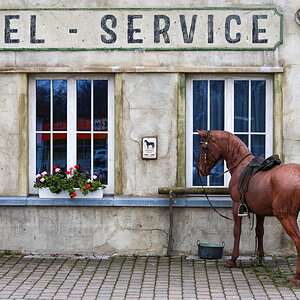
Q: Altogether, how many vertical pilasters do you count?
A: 4